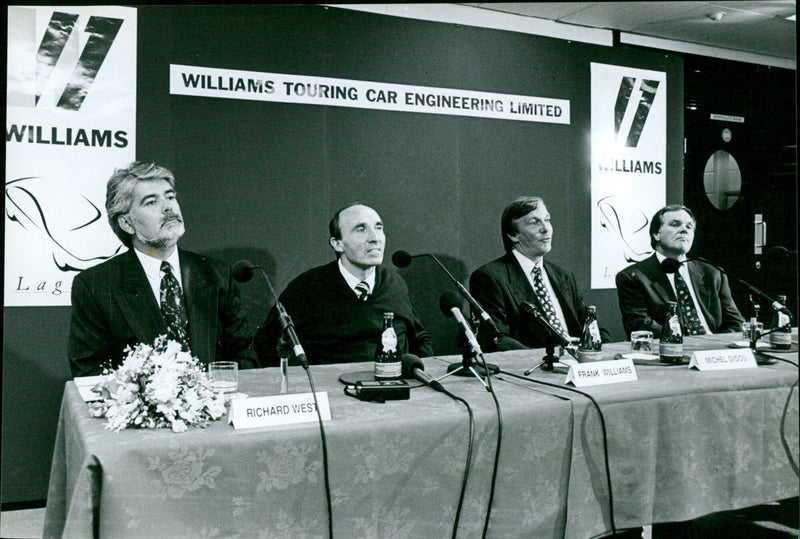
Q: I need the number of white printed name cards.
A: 3